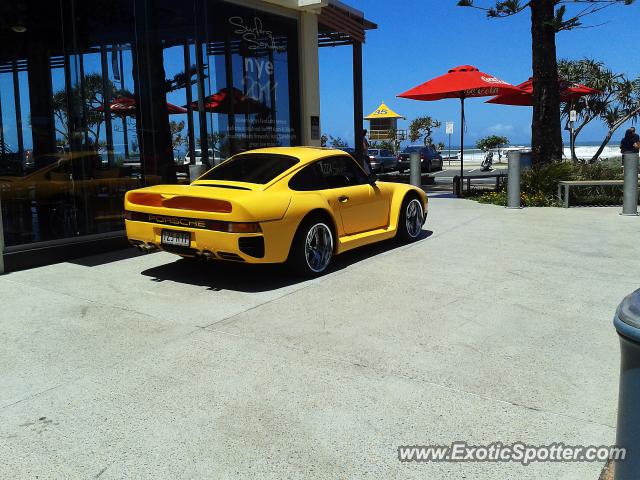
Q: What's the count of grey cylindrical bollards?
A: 3